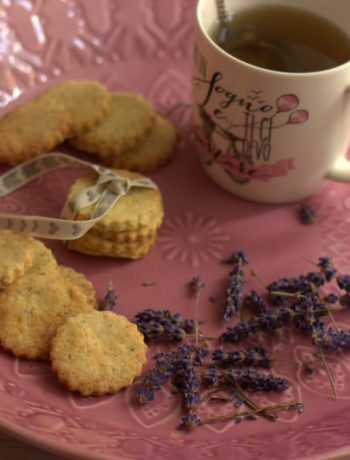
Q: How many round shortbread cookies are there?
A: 12